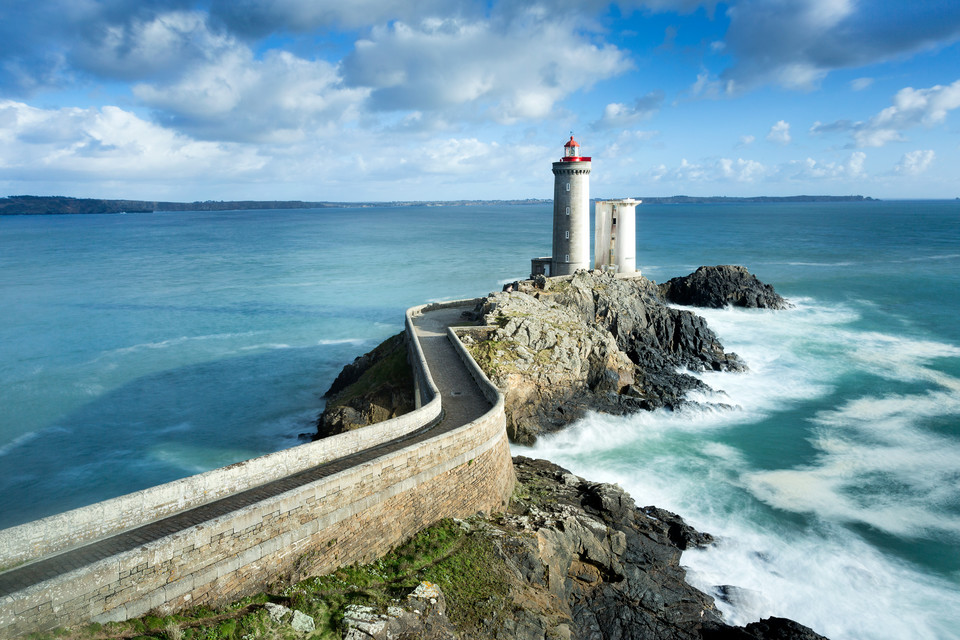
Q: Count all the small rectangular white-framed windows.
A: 4